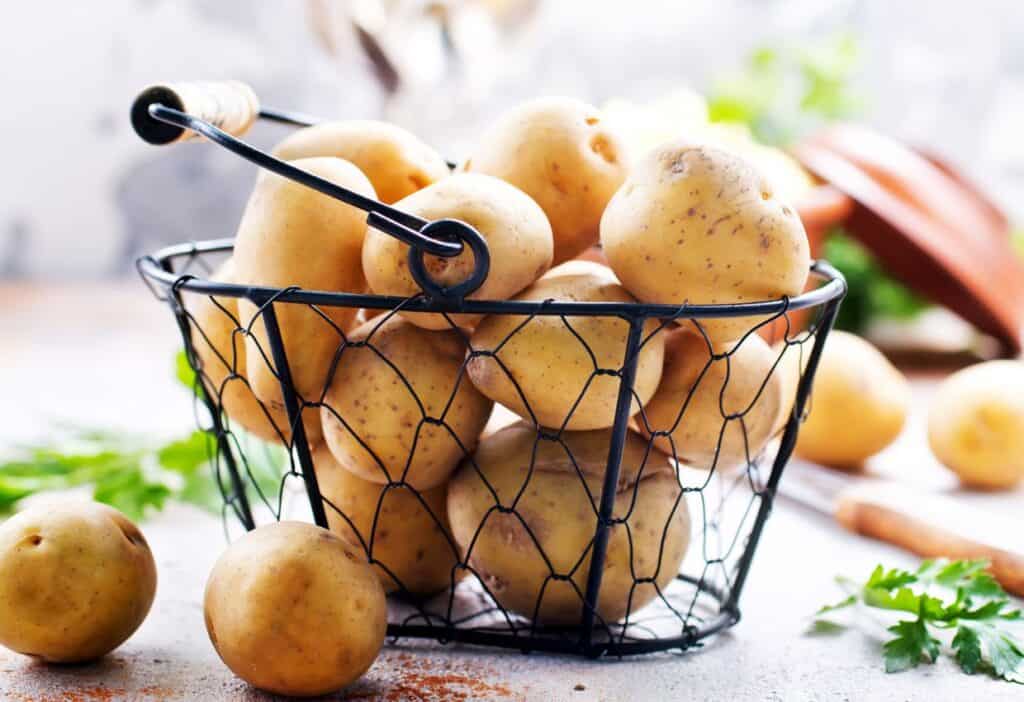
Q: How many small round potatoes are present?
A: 15